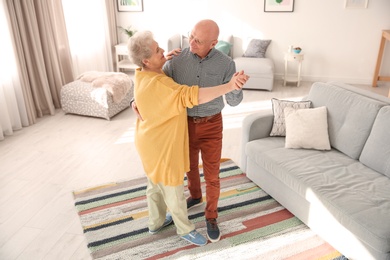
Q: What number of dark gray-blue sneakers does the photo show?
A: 2